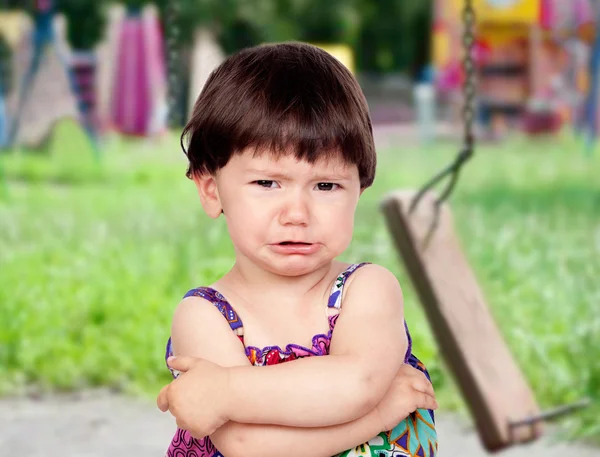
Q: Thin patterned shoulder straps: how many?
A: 2